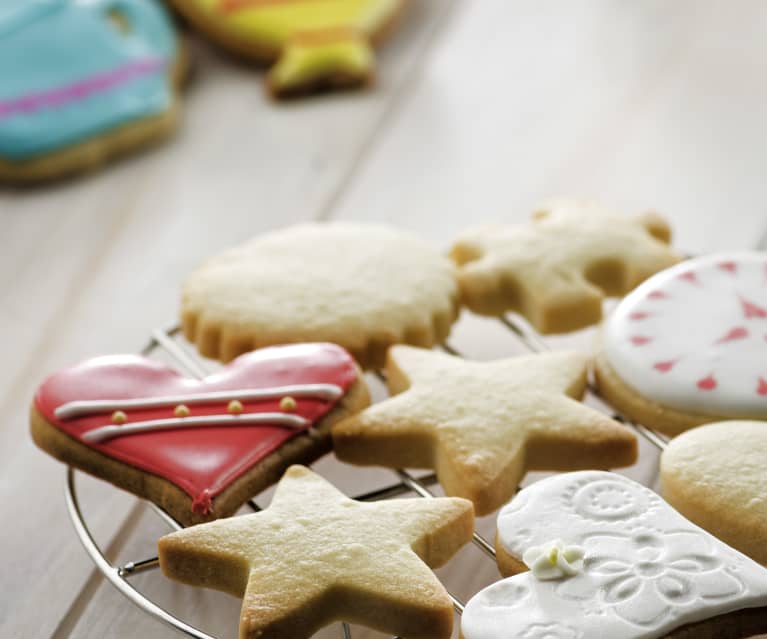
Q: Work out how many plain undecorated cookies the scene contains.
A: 5